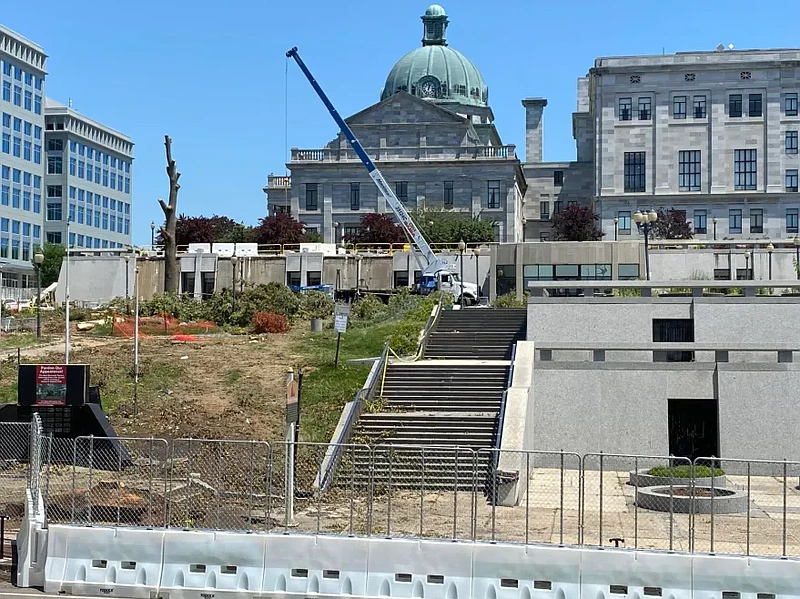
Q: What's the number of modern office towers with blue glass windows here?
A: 2